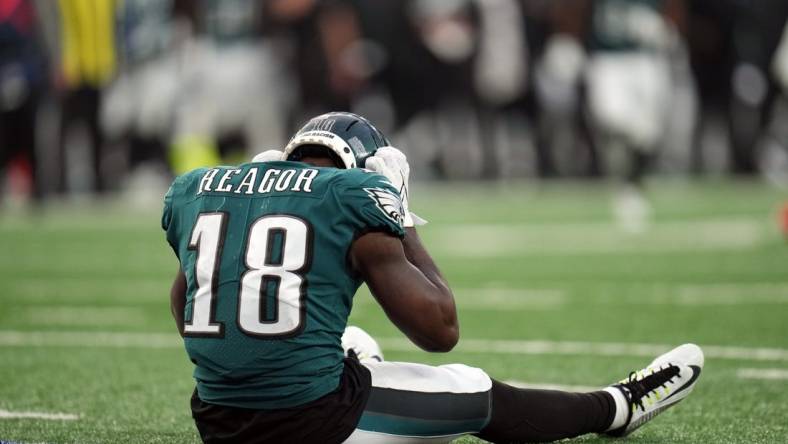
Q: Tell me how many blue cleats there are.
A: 0